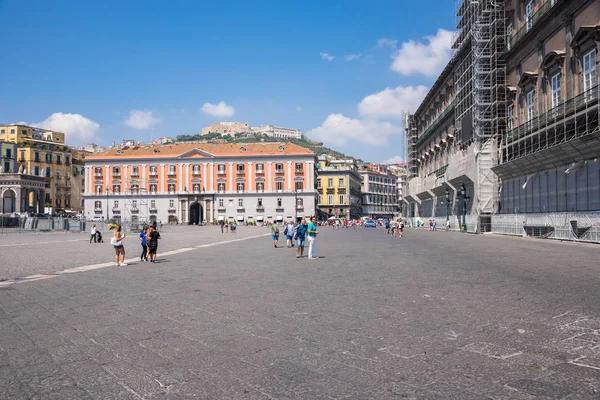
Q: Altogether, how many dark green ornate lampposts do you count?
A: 2